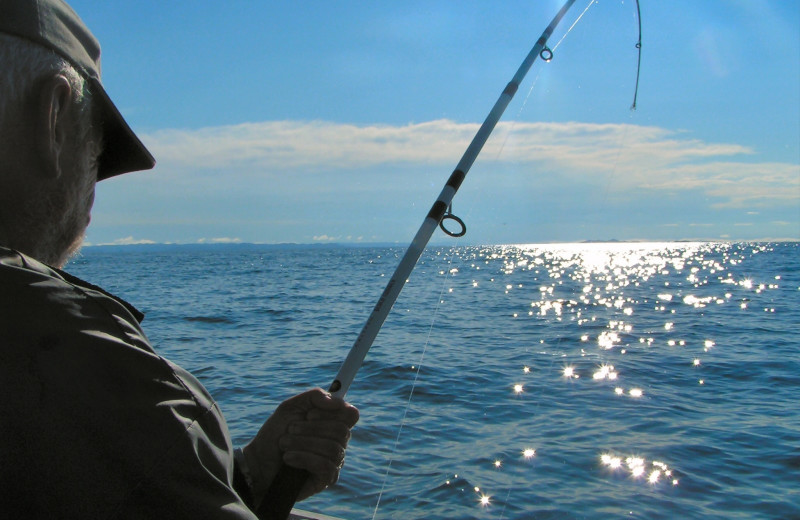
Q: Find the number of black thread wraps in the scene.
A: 5